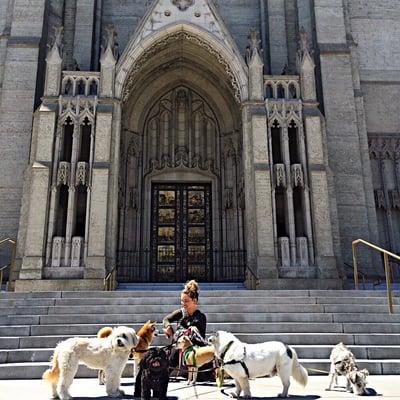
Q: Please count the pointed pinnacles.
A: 4